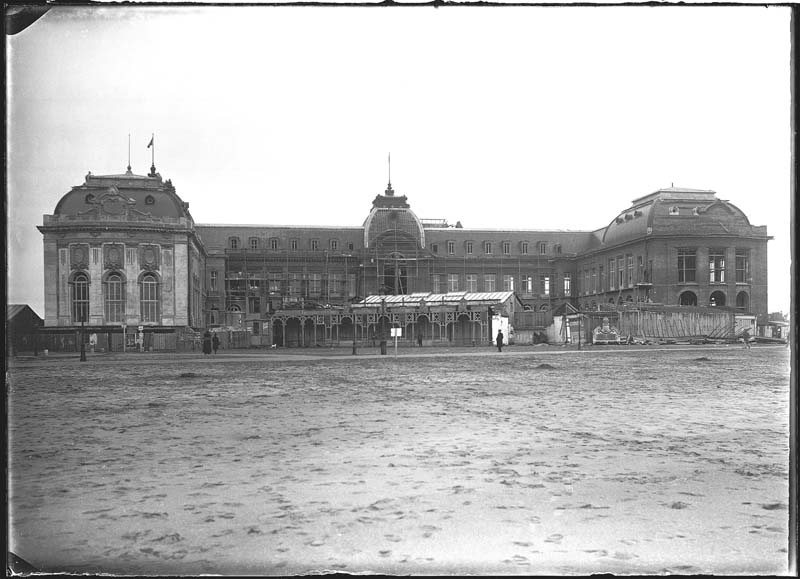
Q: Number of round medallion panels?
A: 3